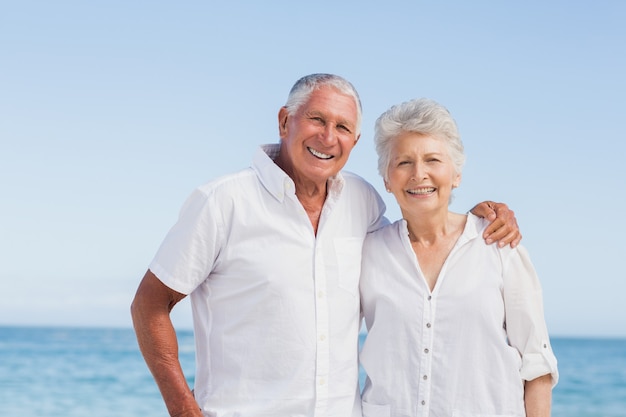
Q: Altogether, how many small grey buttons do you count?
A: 6